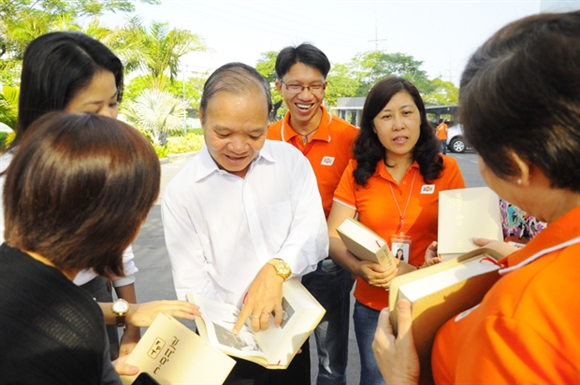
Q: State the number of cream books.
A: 5